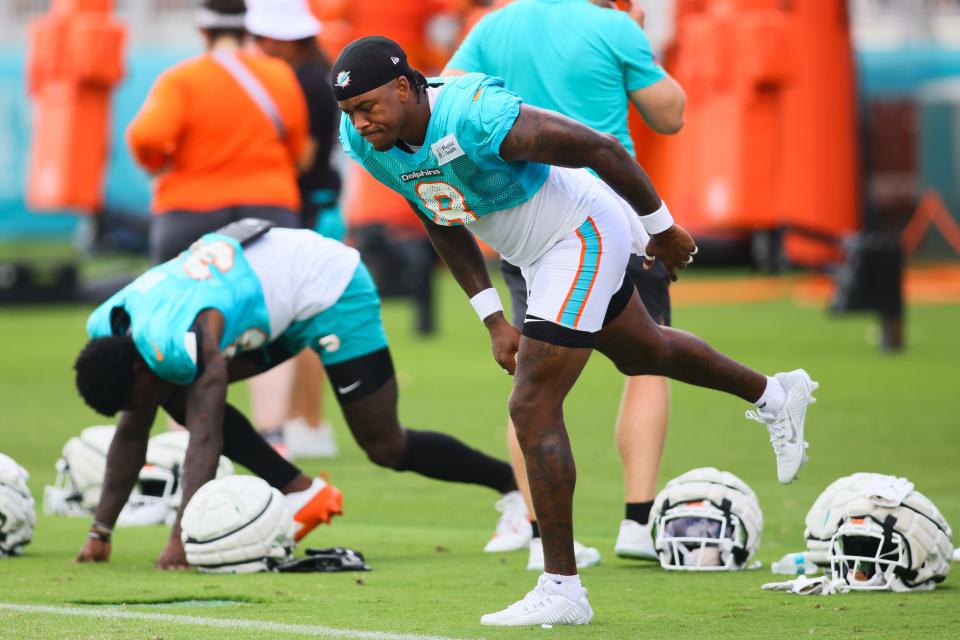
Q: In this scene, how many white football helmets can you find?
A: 7